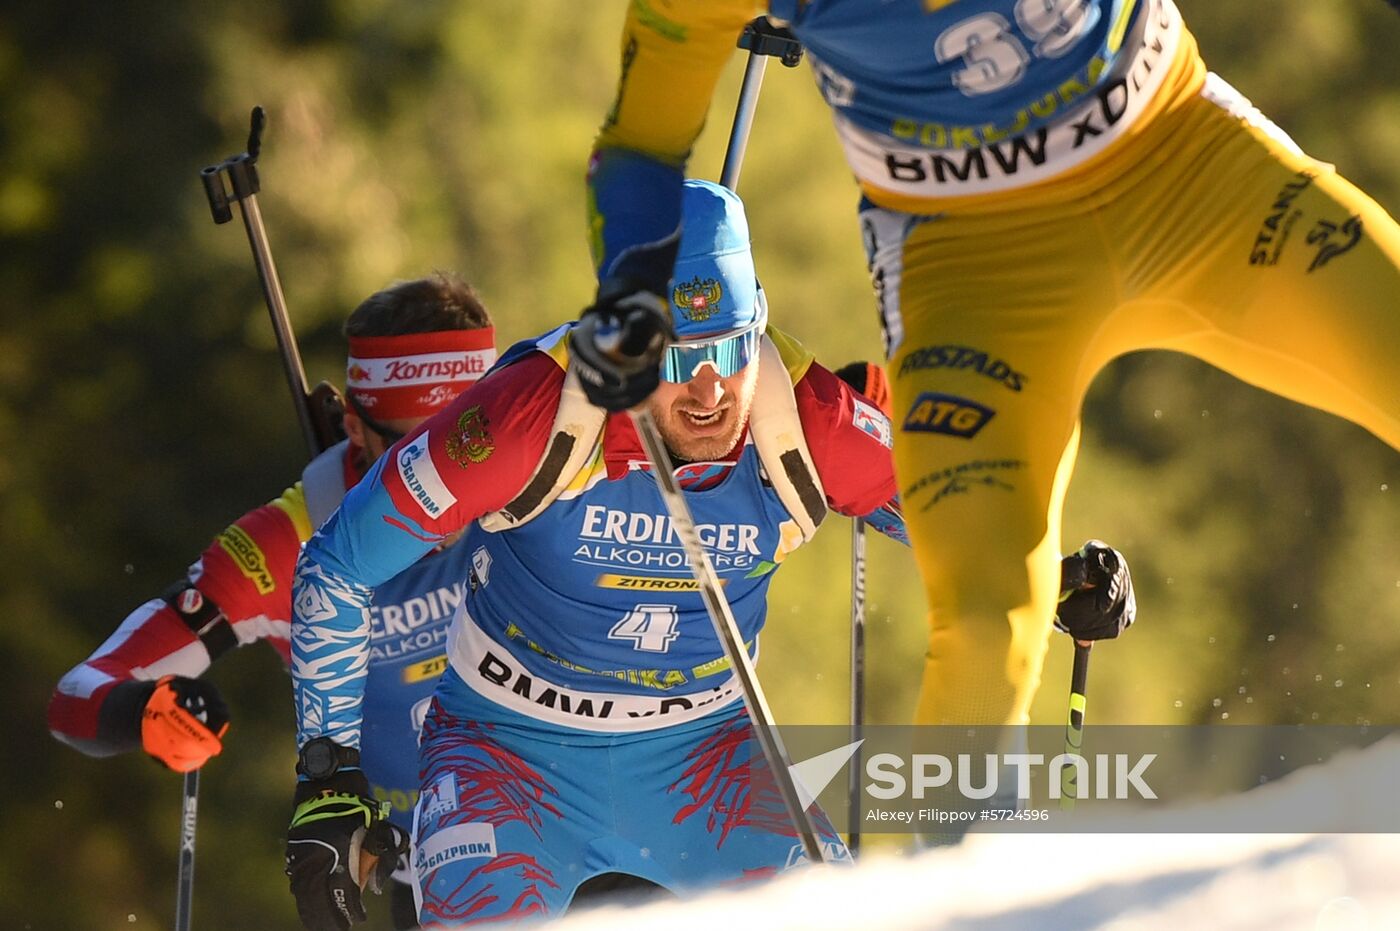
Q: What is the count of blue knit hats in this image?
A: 1